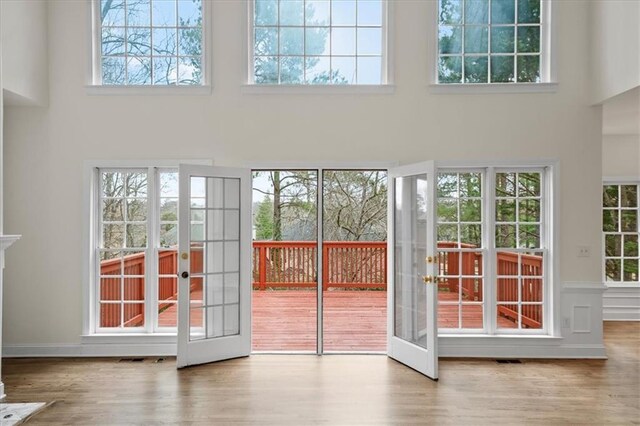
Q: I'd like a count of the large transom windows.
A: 3